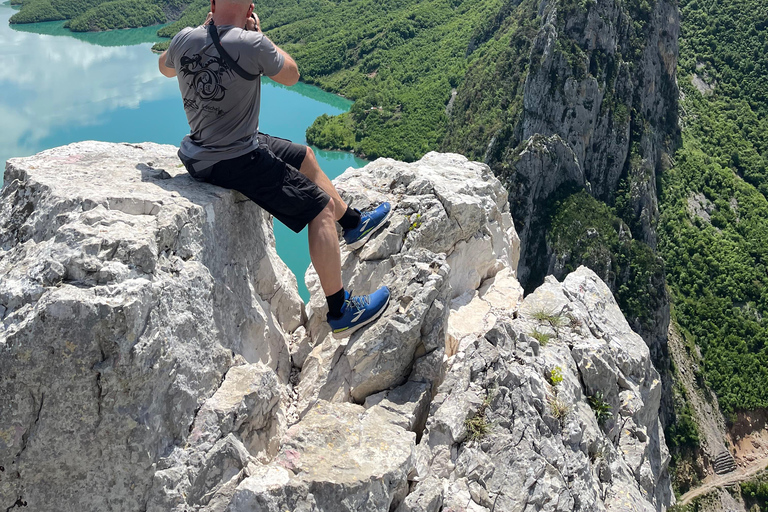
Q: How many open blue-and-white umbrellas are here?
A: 0